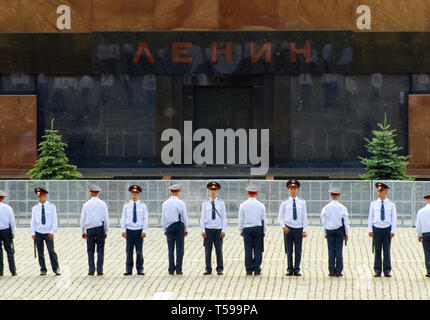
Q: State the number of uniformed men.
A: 11